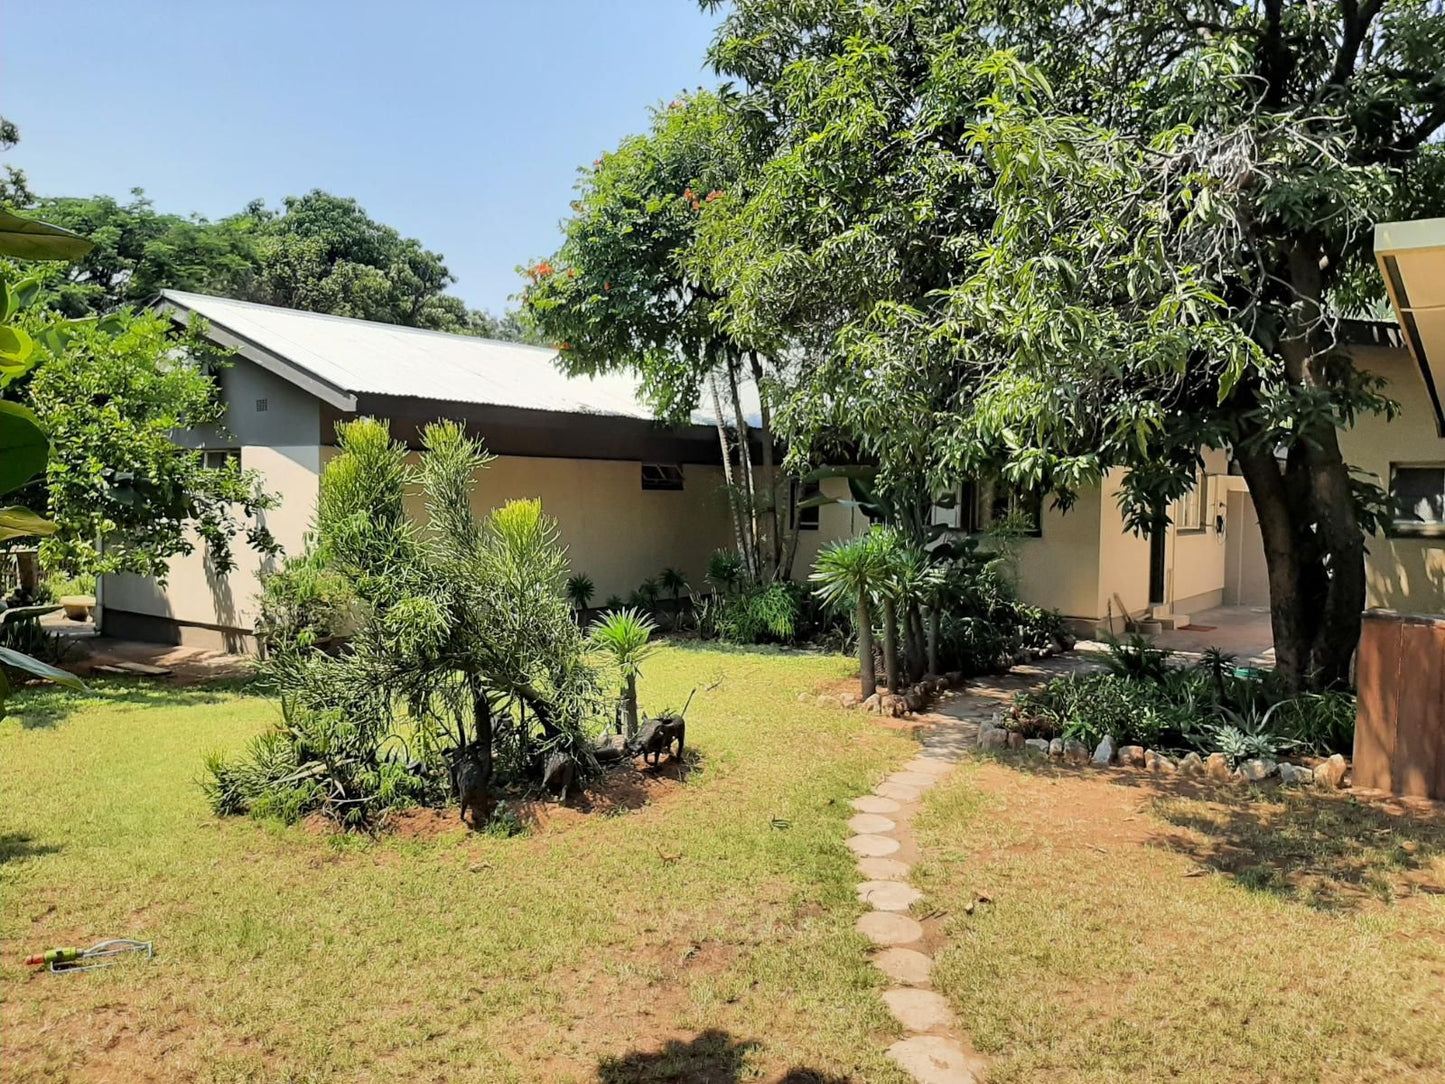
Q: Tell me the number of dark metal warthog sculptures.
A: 3